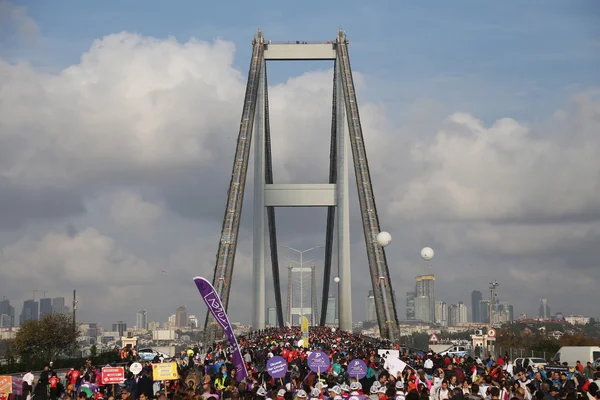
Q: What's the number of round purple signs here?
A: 3